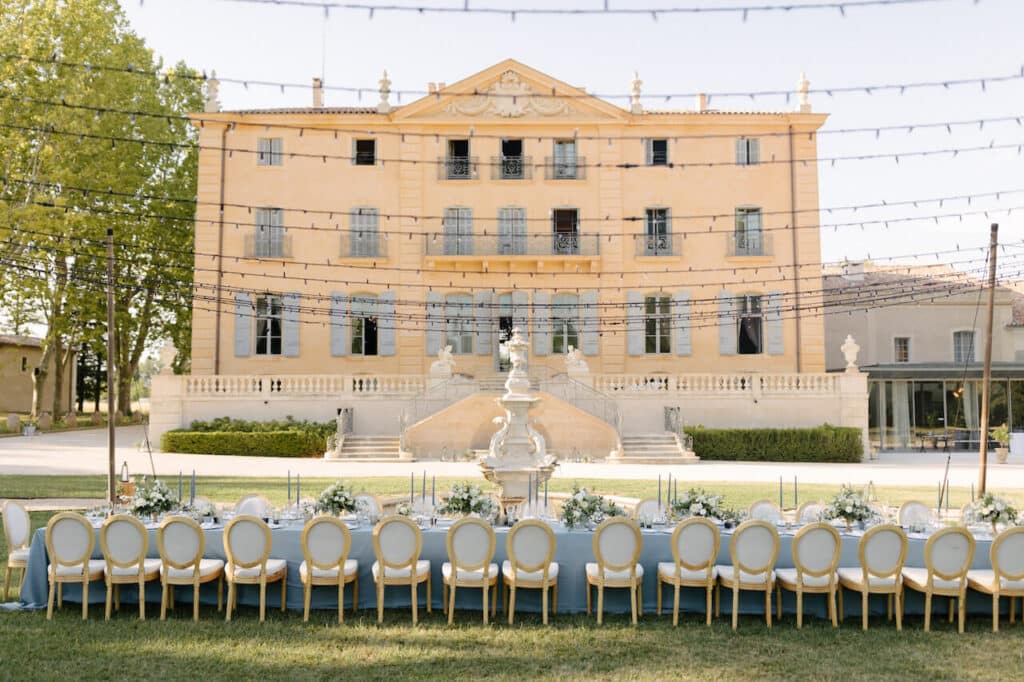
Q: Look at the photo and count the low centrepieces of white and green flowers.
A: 7